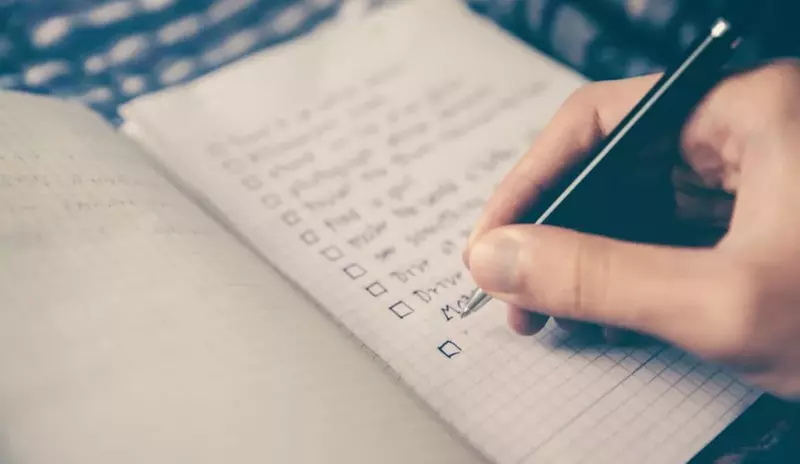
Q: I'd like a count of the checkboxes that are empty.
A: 11